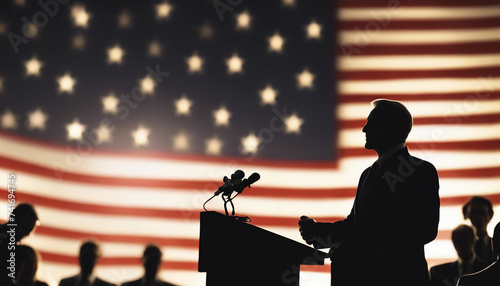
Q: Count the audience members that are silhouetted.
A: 7